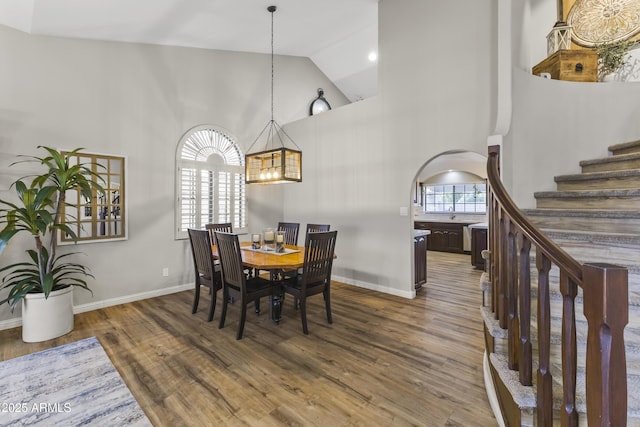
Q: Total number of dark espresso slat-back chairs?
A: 6